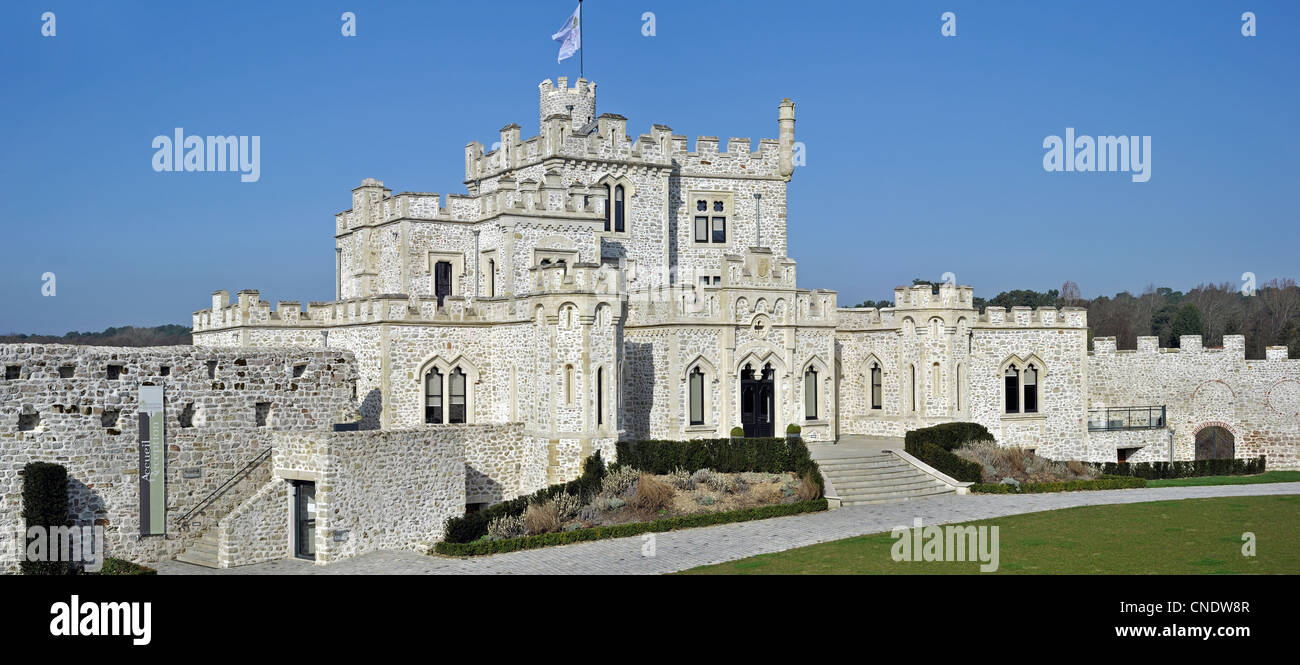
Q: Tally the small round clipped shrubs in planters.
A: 2